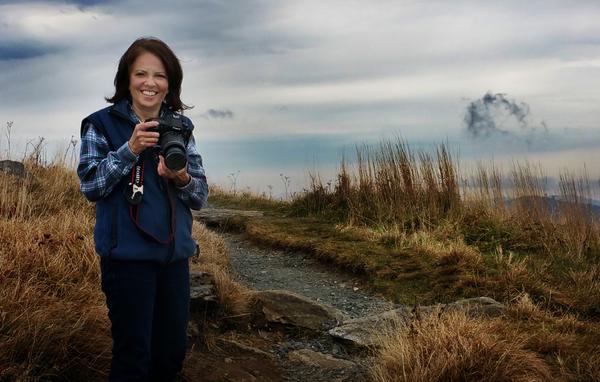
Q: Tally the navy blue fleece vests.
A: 1